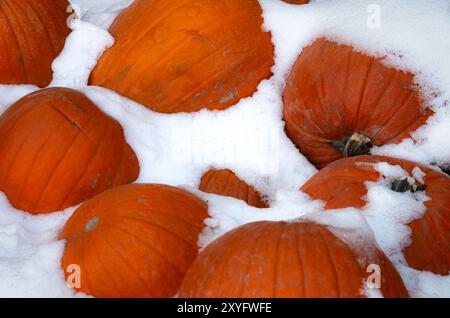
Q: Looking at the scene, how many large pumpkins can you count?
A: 7